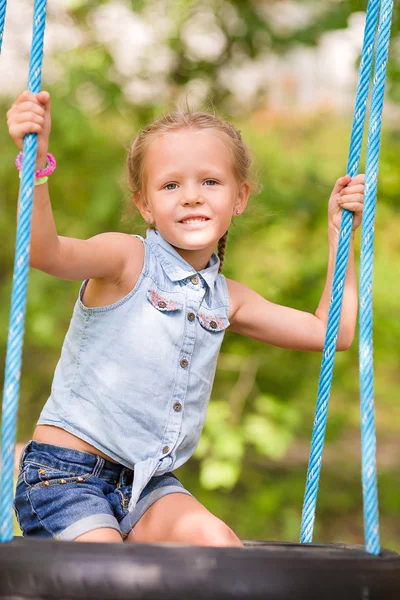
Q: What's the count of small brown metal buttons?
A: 7